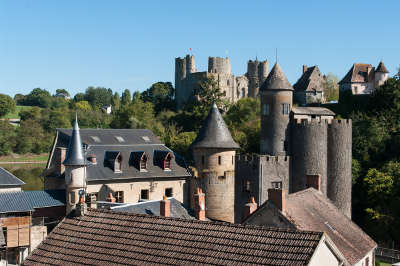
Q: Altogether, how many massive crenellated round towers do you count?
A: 2